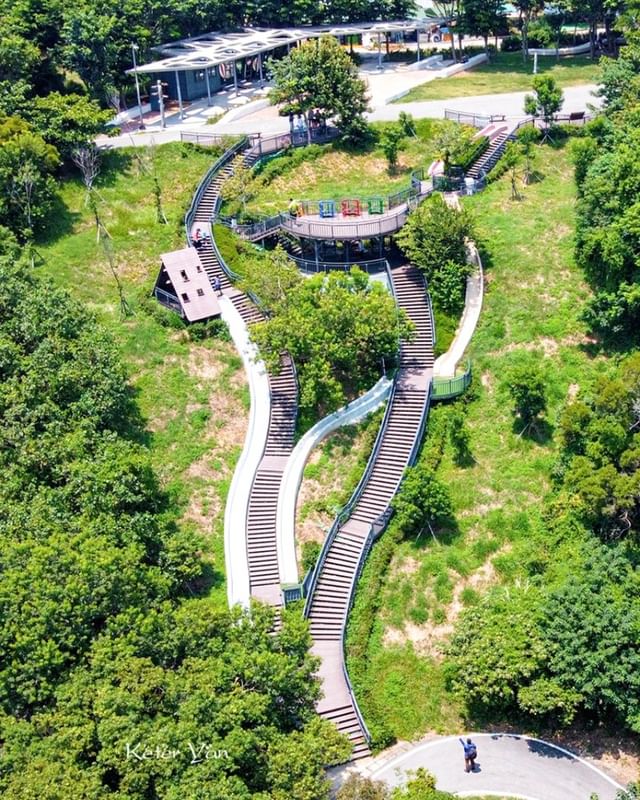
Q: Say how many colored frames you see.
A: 3